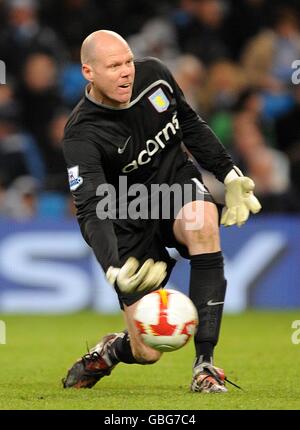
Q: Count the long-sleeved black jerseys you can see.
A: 1